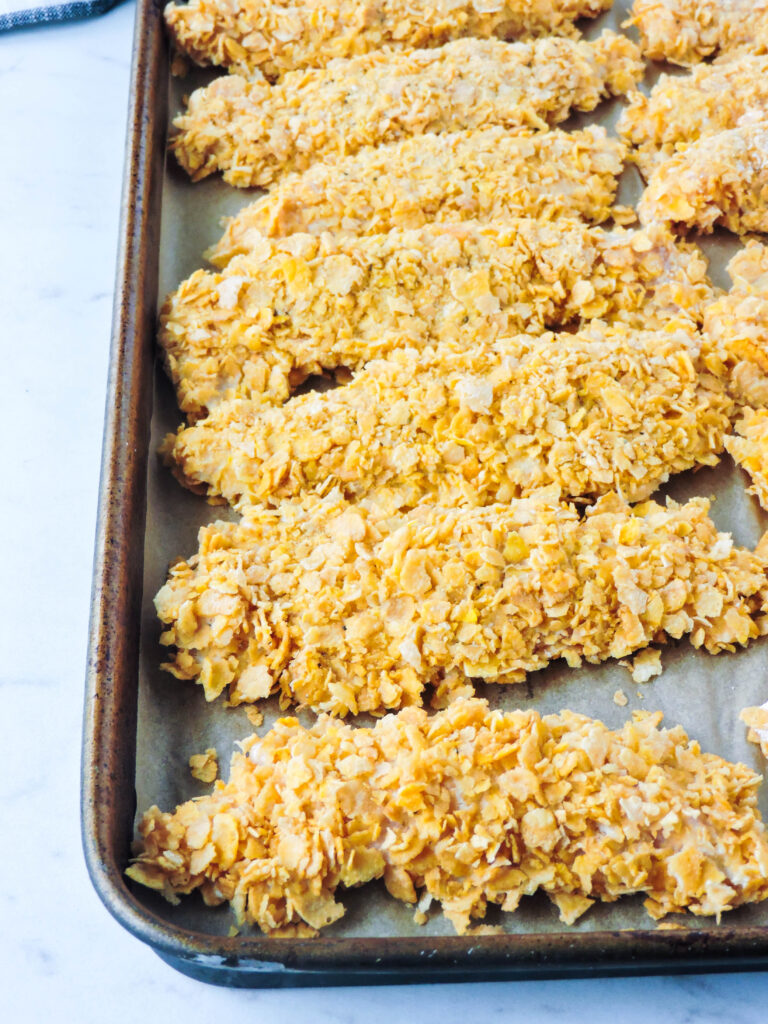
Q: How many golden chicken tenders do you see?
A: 13